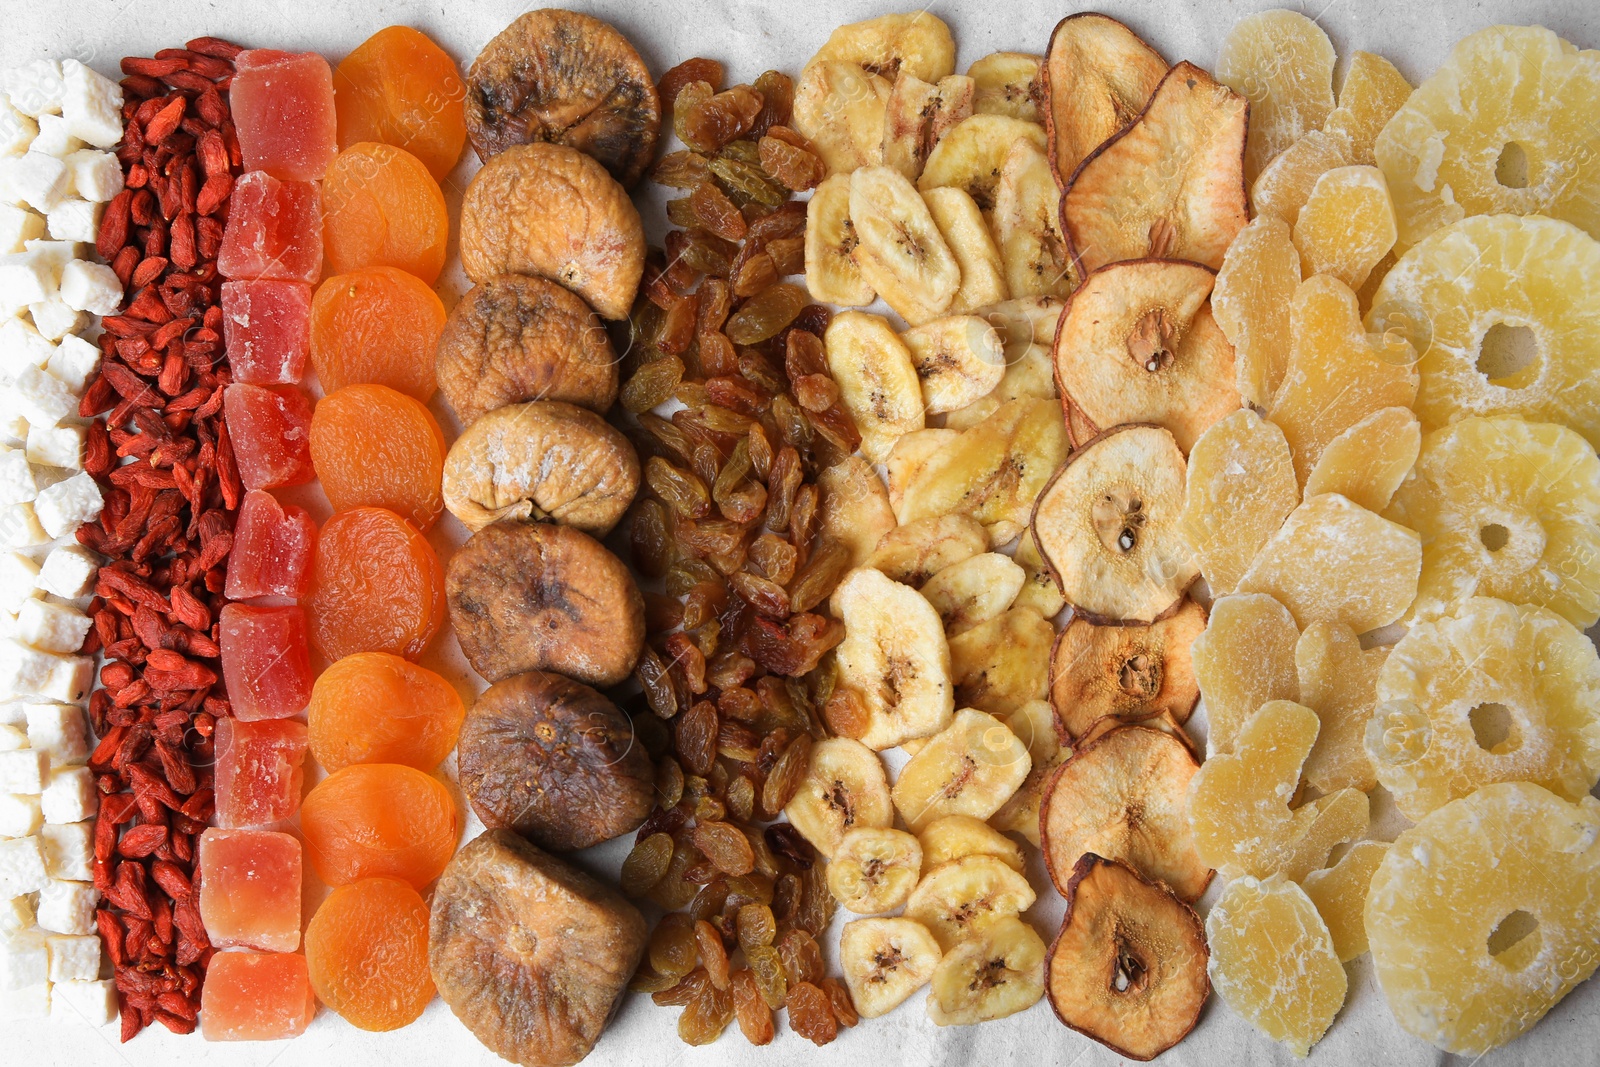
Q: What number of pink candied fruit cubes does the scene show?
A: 9